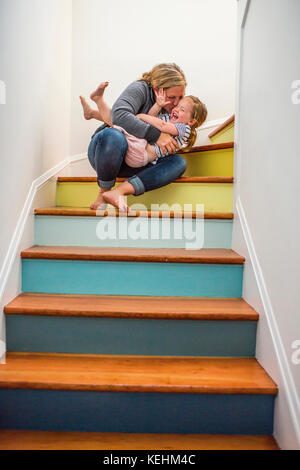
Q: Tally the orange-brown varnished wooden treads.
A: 8